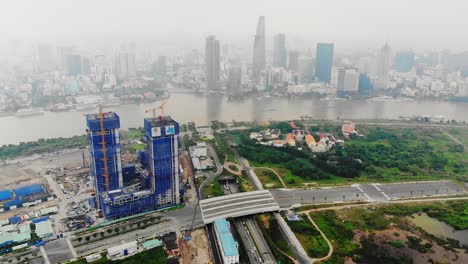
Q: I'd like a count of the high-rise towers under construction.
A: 2